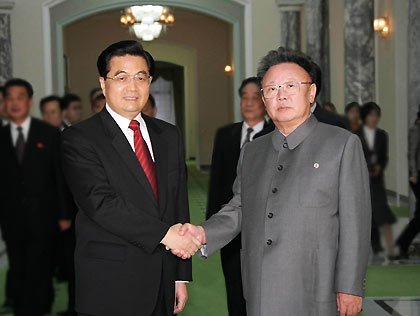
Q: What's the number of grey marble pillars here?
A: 5